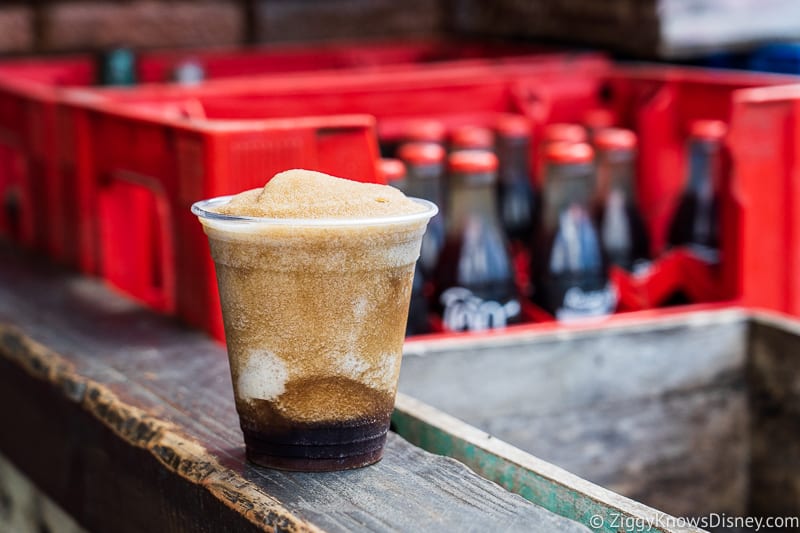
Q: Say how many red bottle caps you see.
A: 11